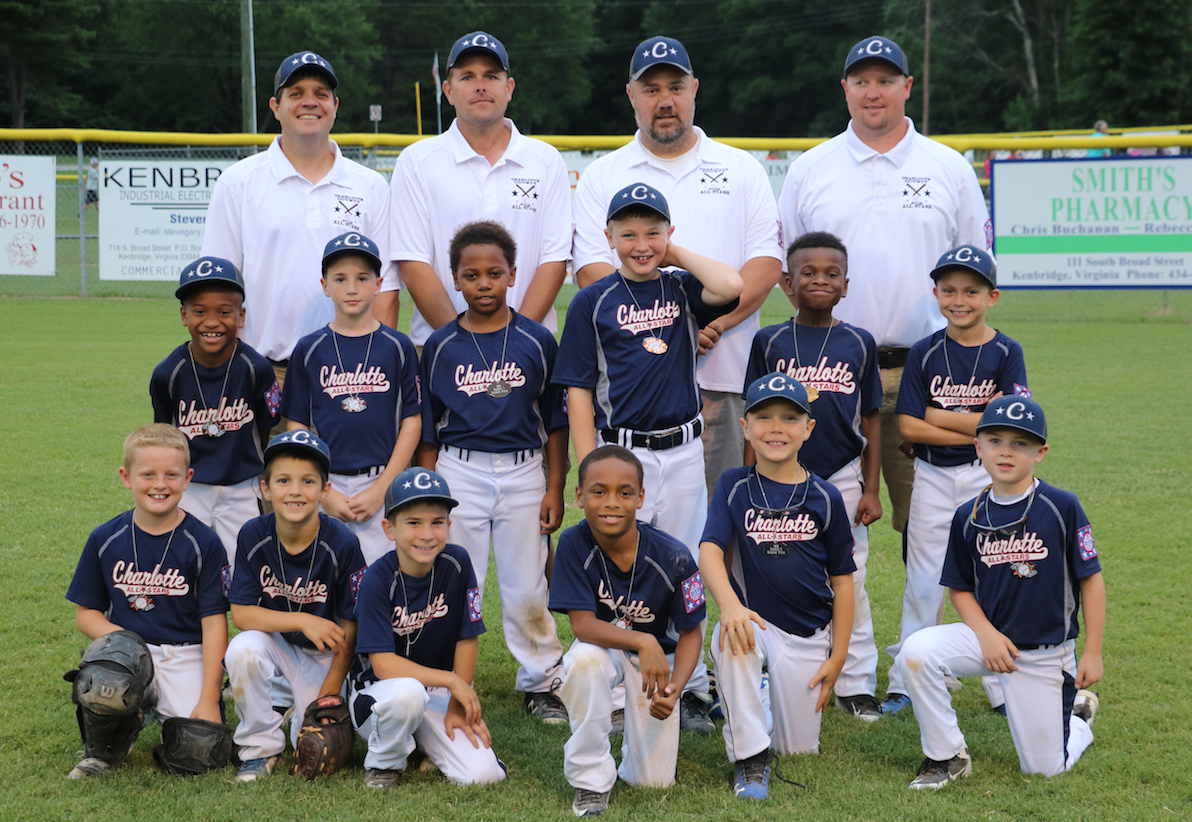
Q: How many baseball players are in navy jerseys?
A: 12